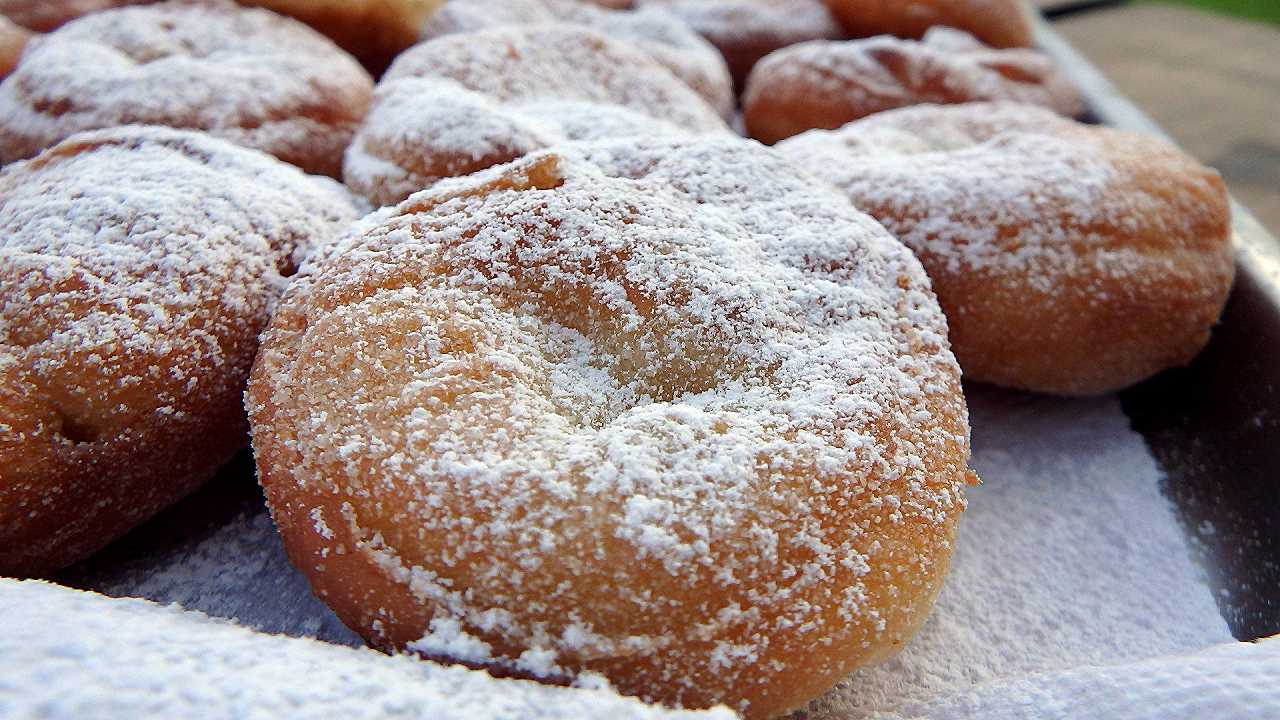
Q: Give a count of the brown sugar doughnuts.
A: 0